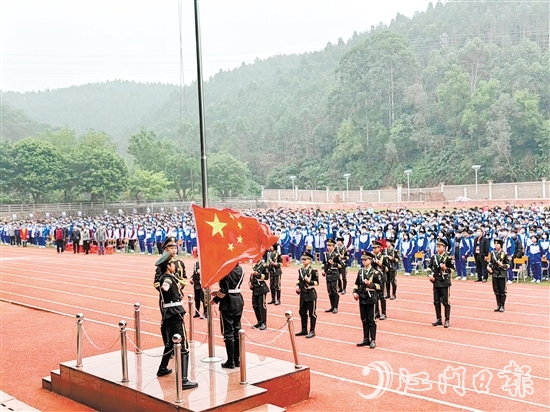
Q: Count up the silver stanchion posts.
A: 7